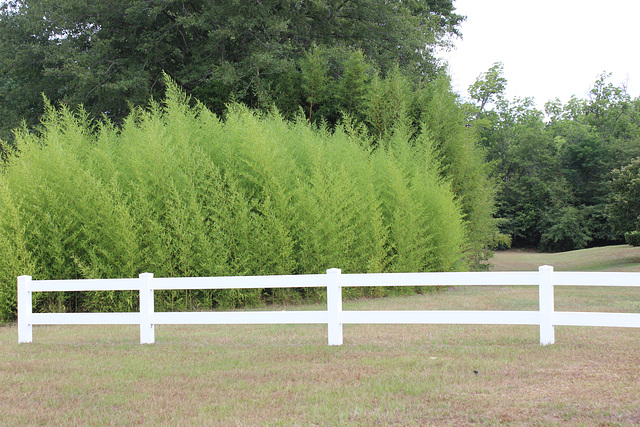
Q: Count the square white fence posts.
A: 4